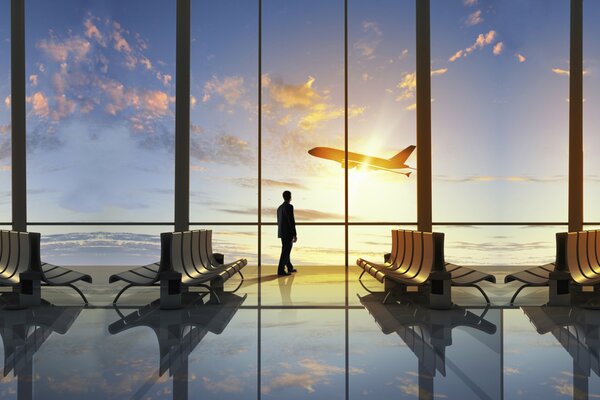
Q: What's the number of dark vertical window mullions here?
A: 6